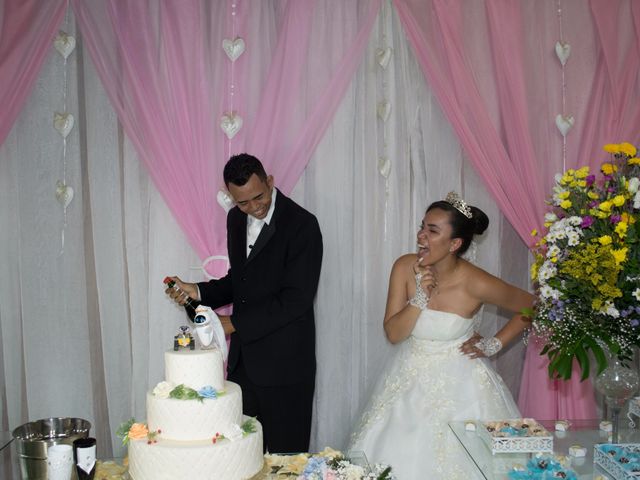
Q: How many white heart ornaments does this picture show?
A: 11